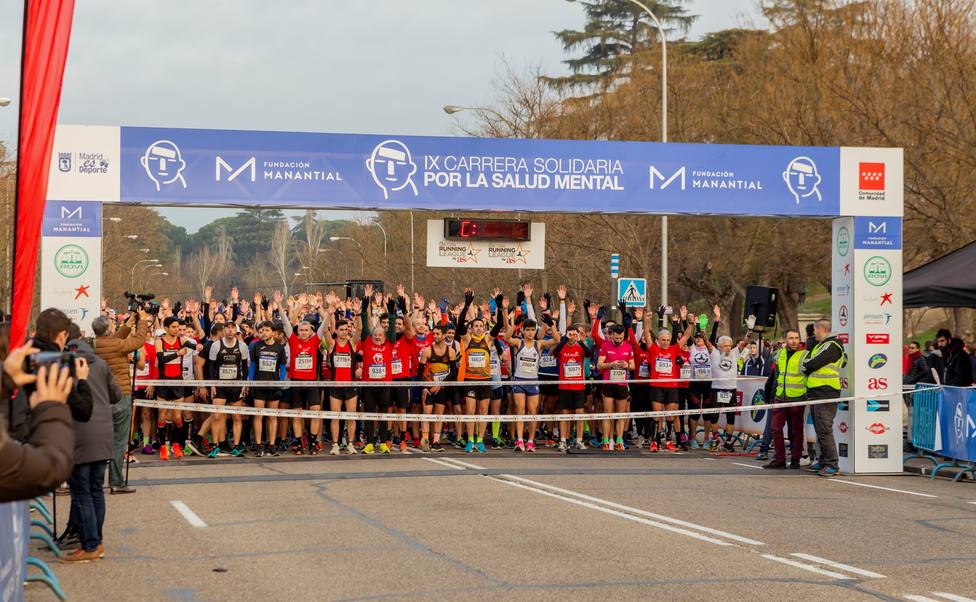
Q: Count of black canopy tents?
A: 1